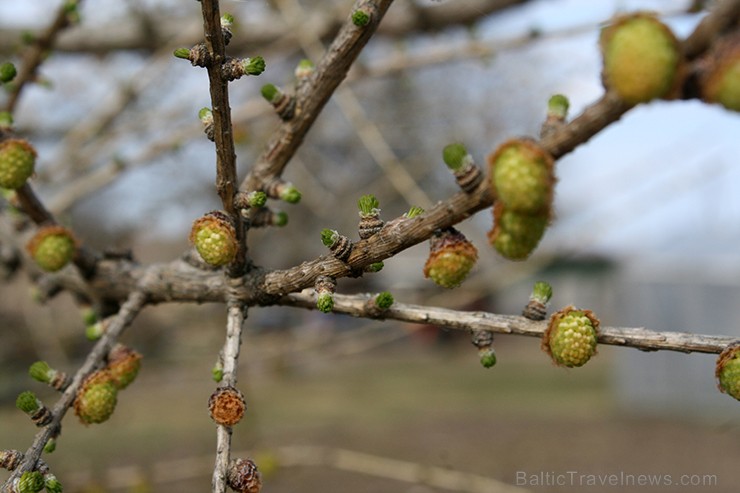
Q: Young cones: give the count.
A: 12